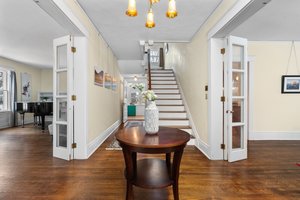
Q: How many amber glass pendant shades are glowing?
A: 3